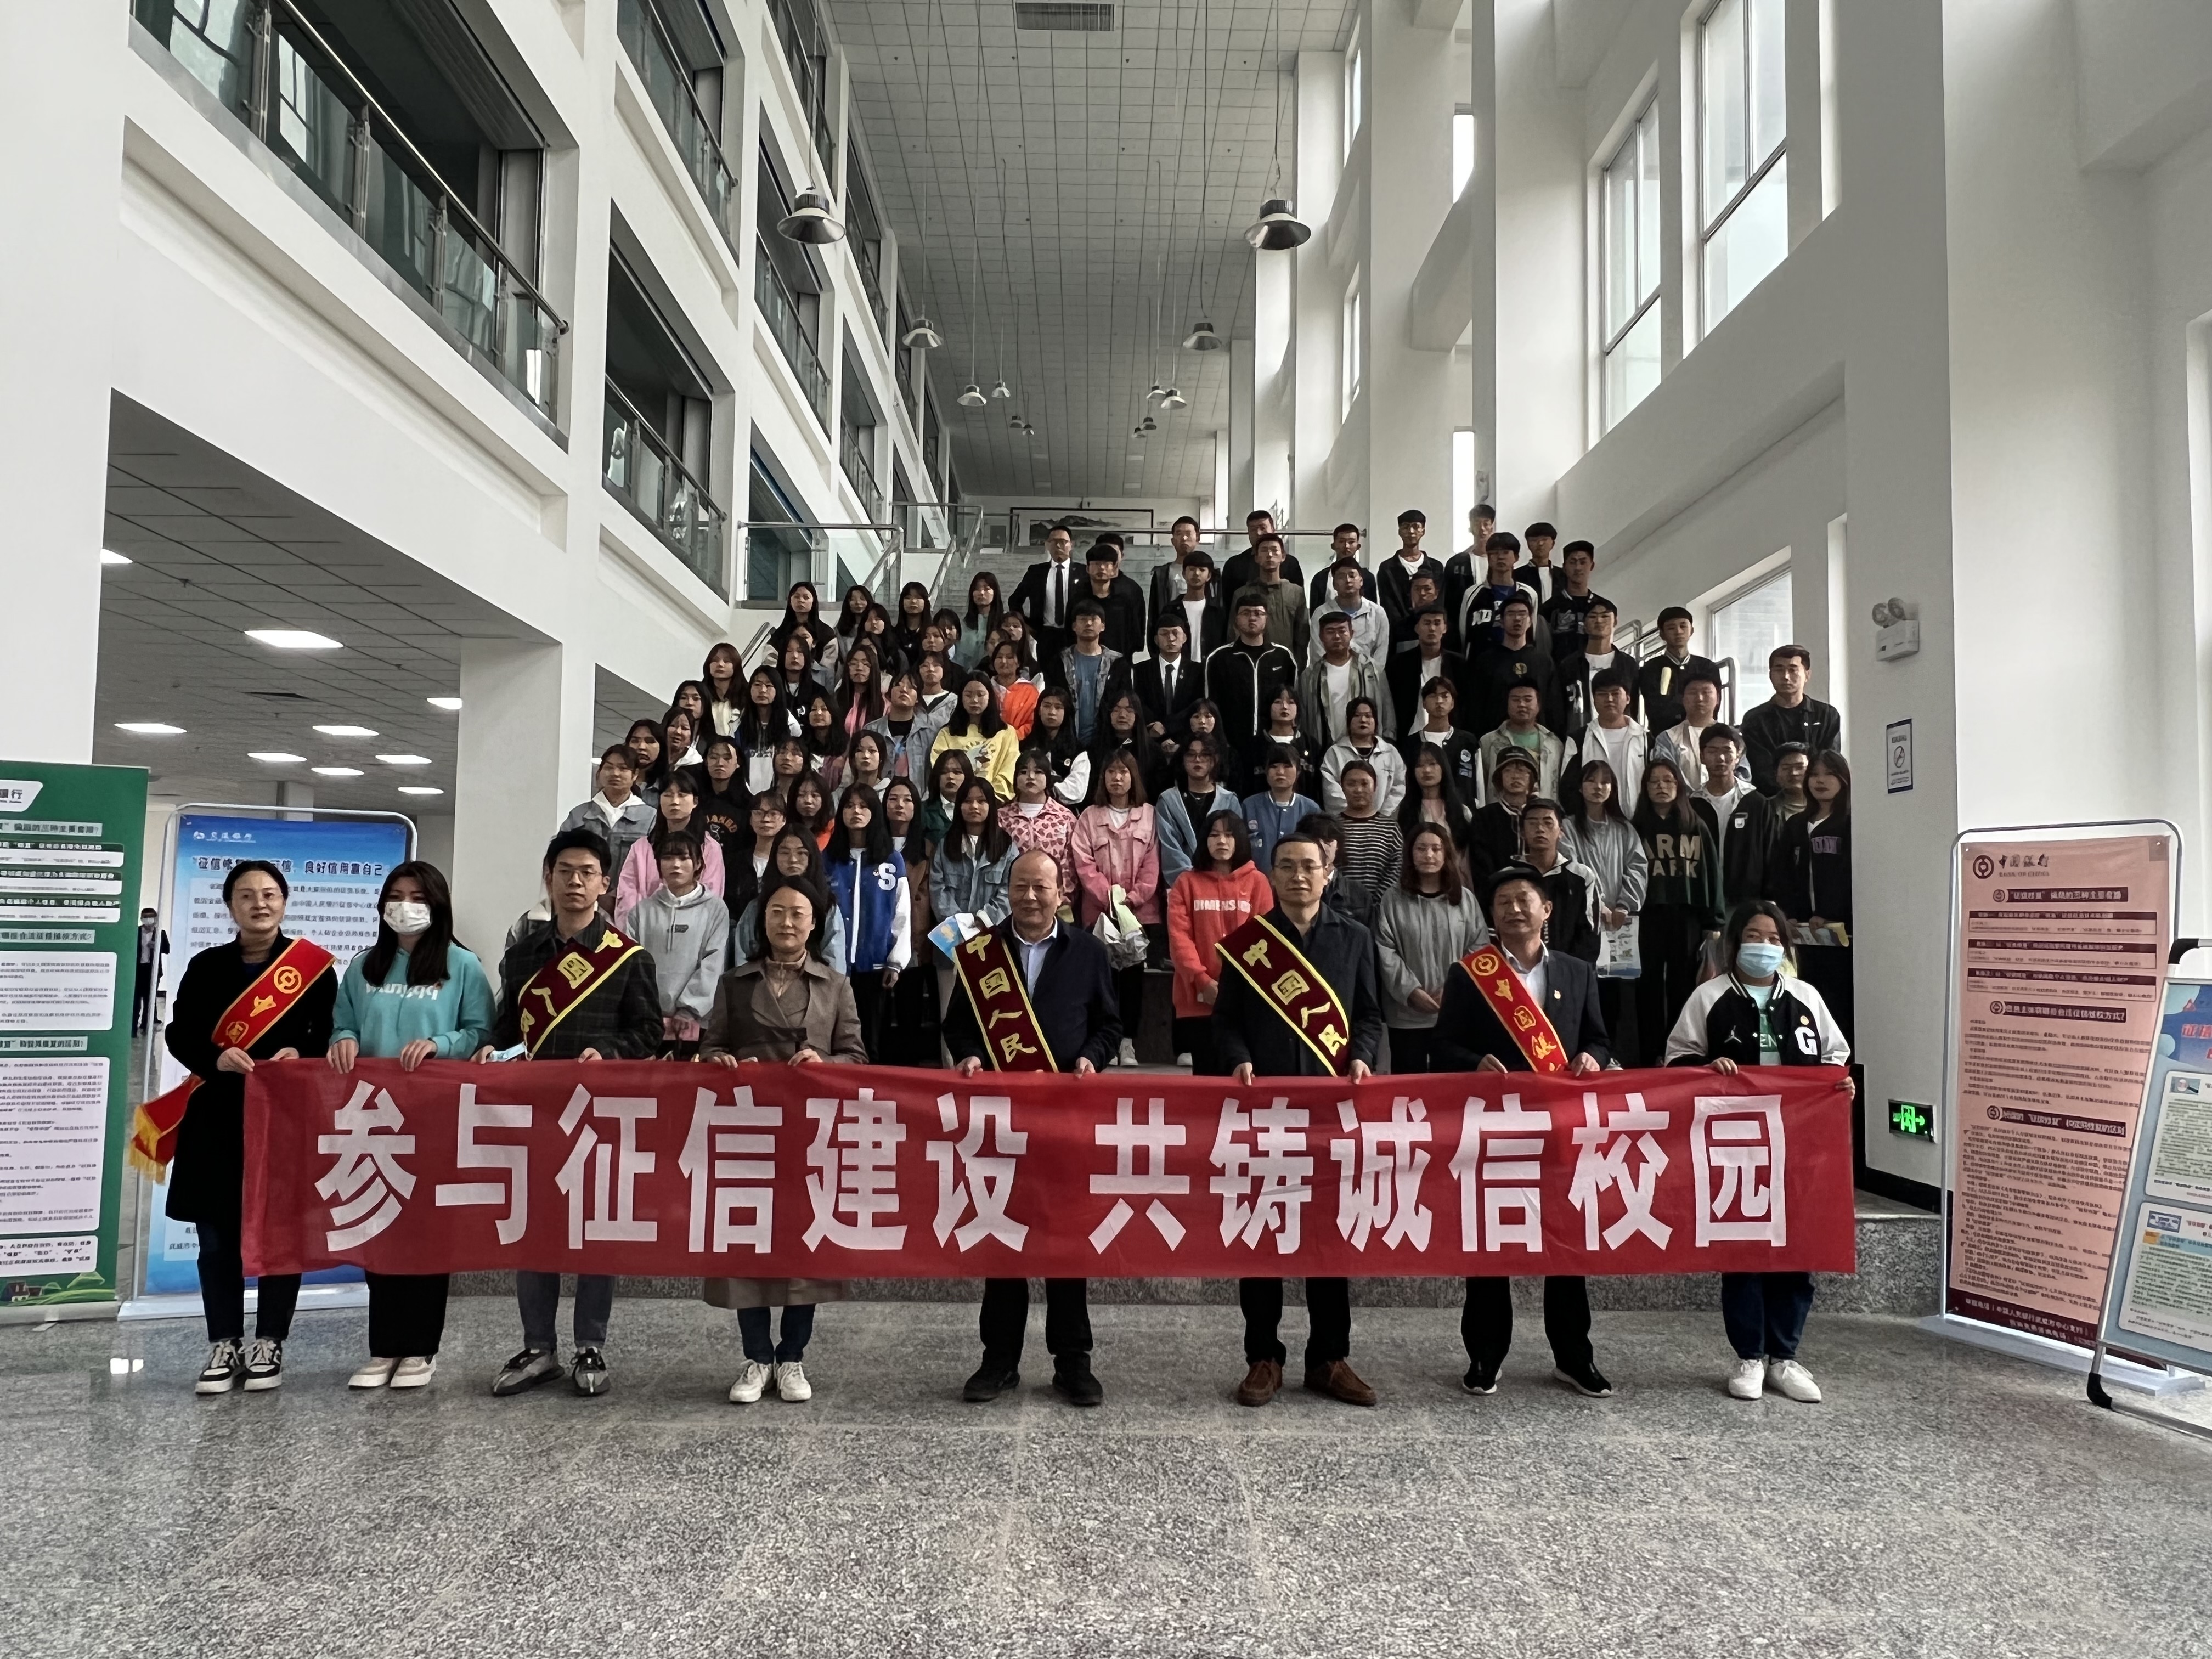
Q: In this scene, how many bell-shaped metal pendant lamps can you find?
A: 12